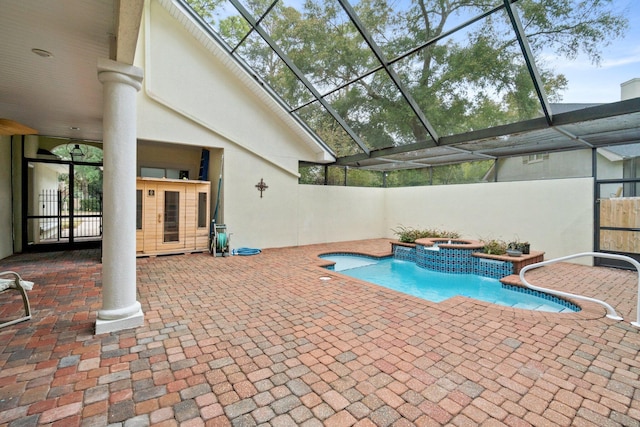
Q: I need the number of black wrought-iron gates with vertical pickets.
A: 1